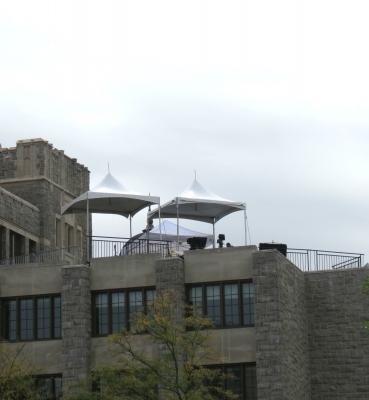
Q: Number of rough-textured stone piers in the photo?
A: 3